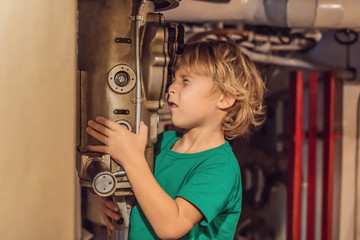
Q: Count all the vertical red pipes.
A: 3